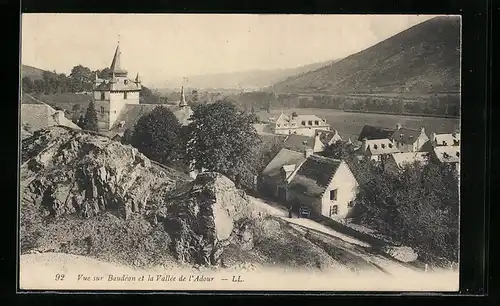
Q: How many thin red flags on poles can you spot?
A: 0